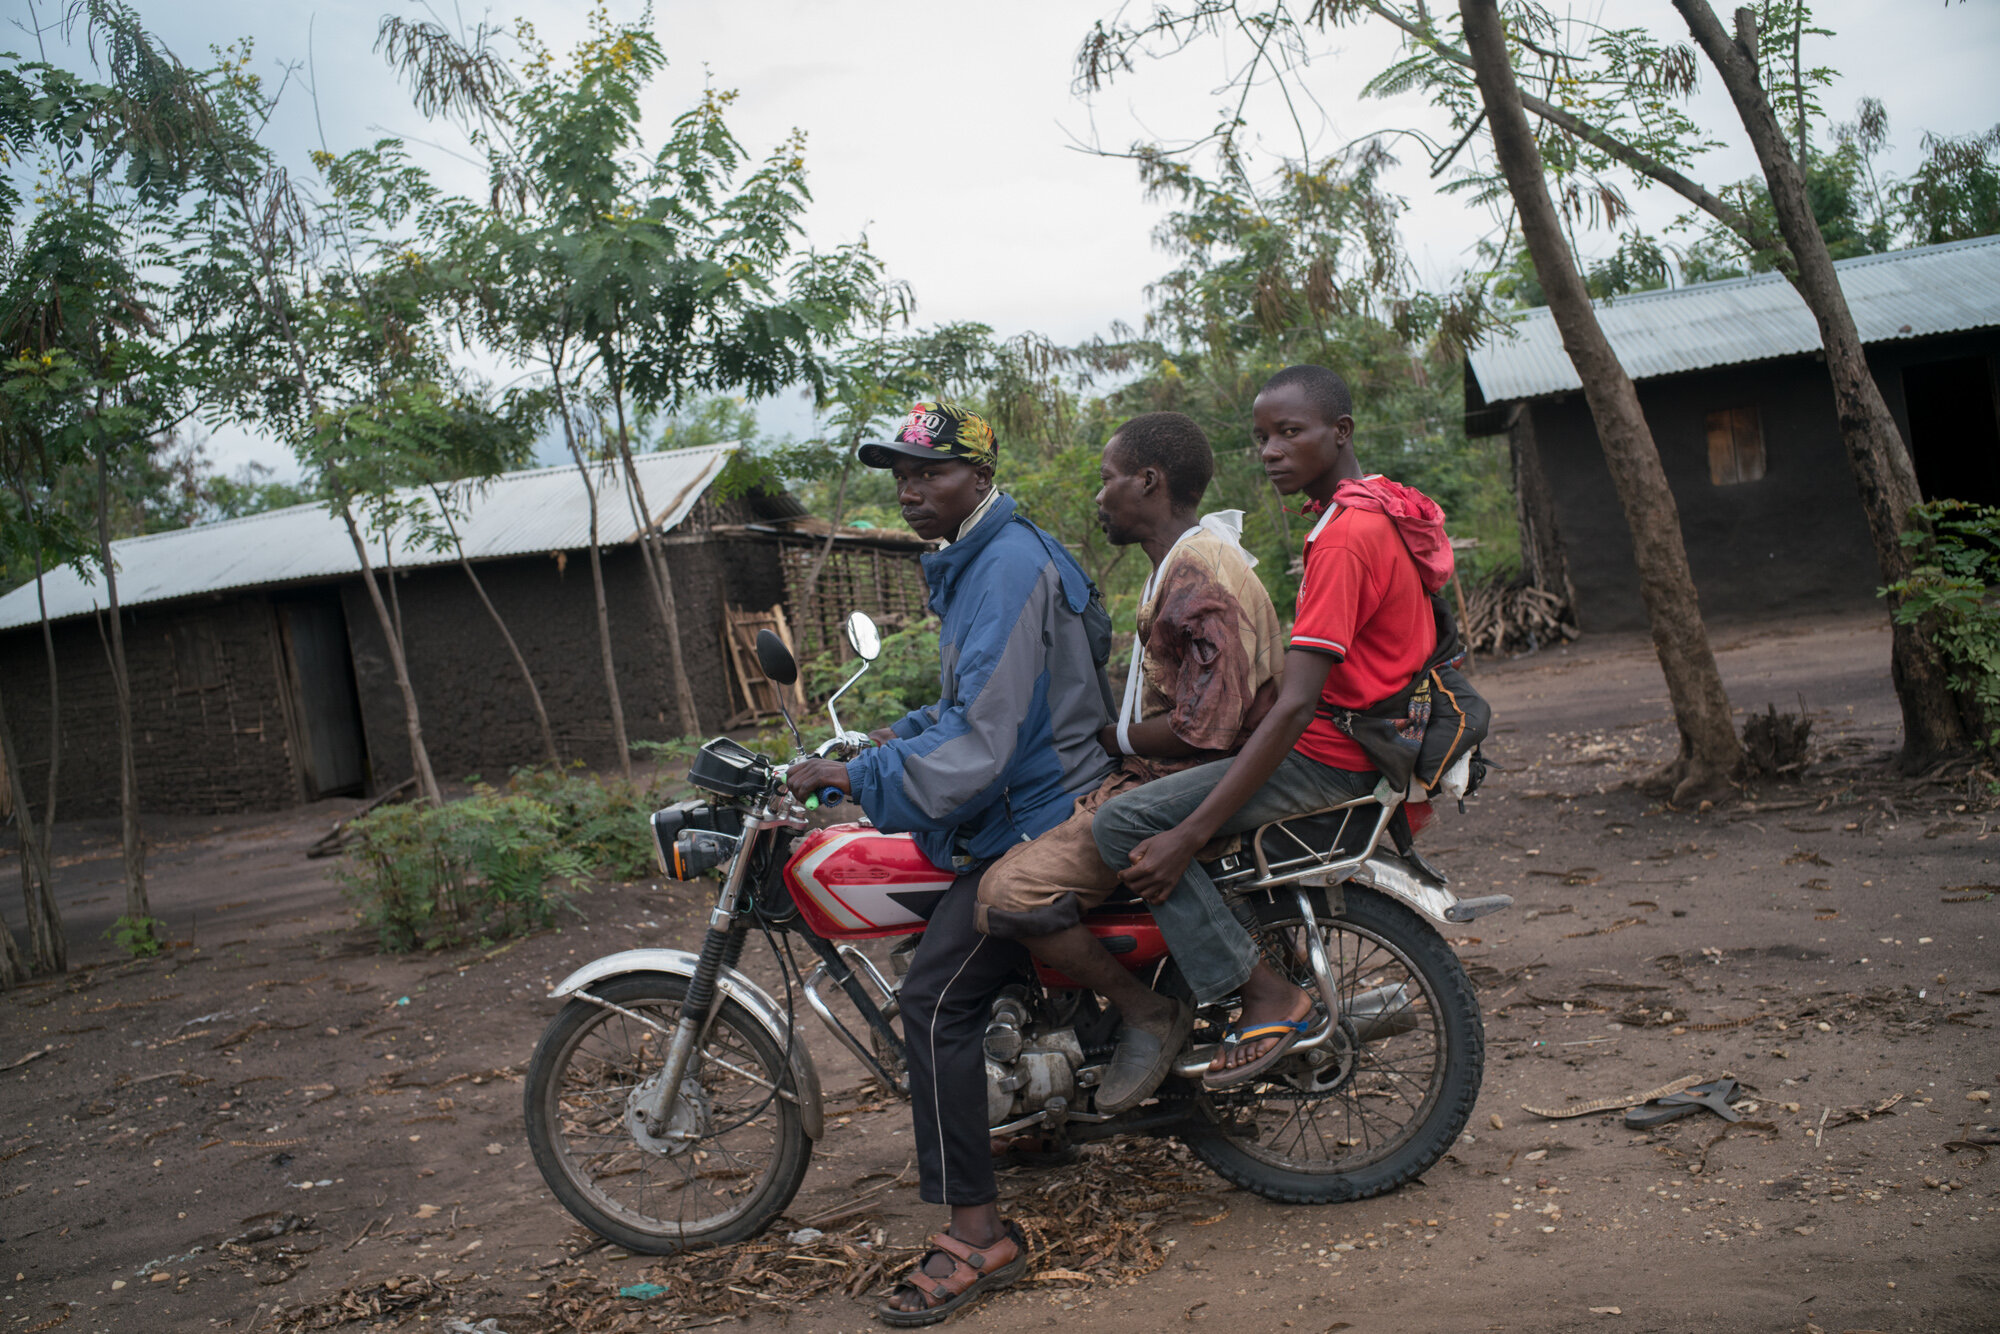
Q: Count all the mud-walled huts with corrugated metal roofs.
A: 2